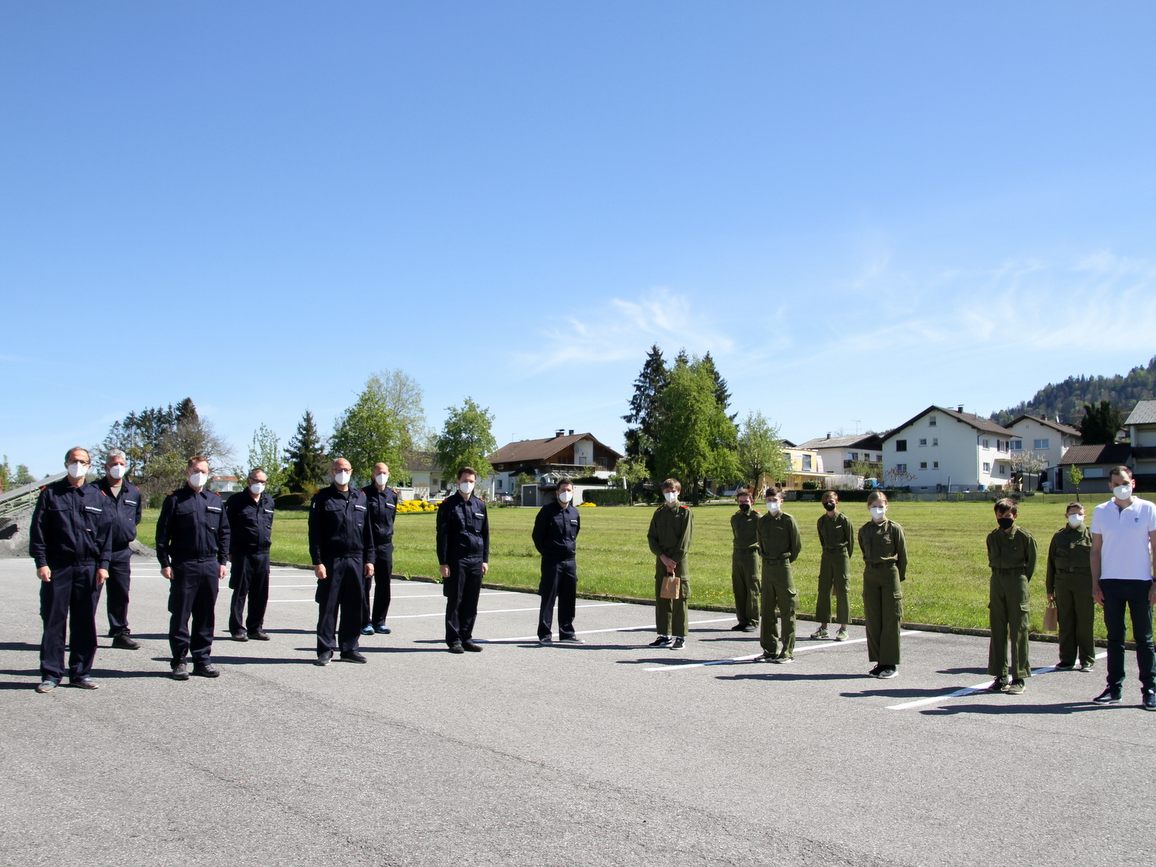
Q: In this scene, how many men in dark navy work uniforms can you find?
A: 8